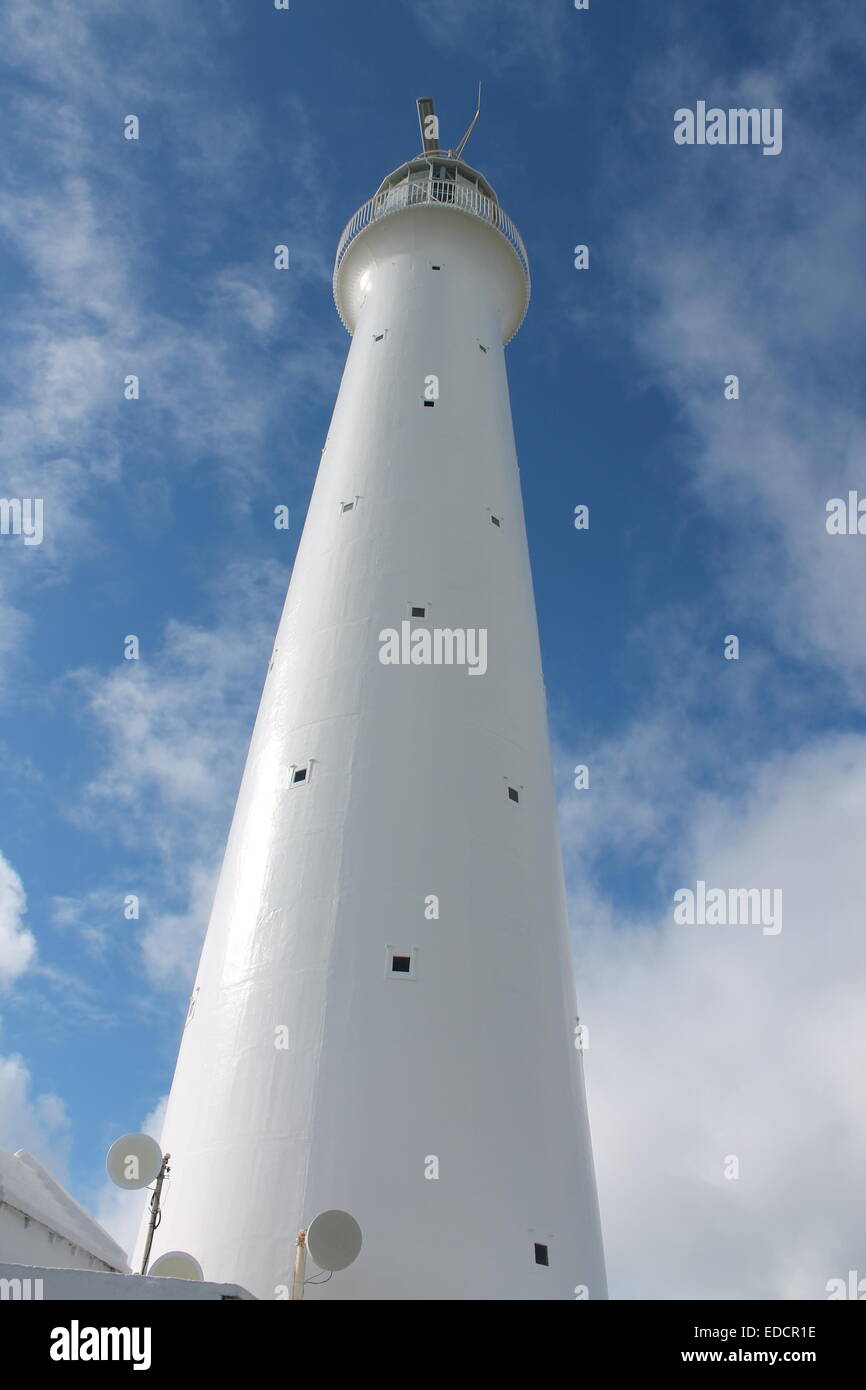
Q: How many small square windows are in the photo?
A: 11